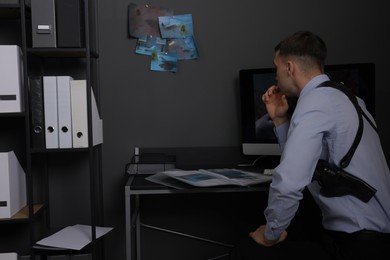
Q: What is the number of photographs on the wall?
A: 5